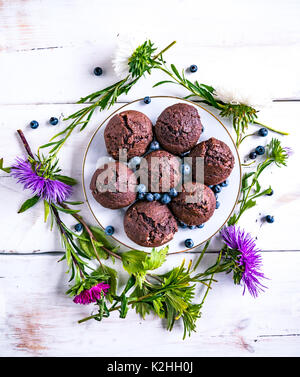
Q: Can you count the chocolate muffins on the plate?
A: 7